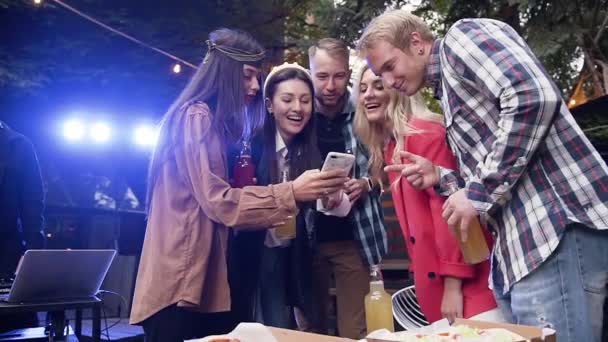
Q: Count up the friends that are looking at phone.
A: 5